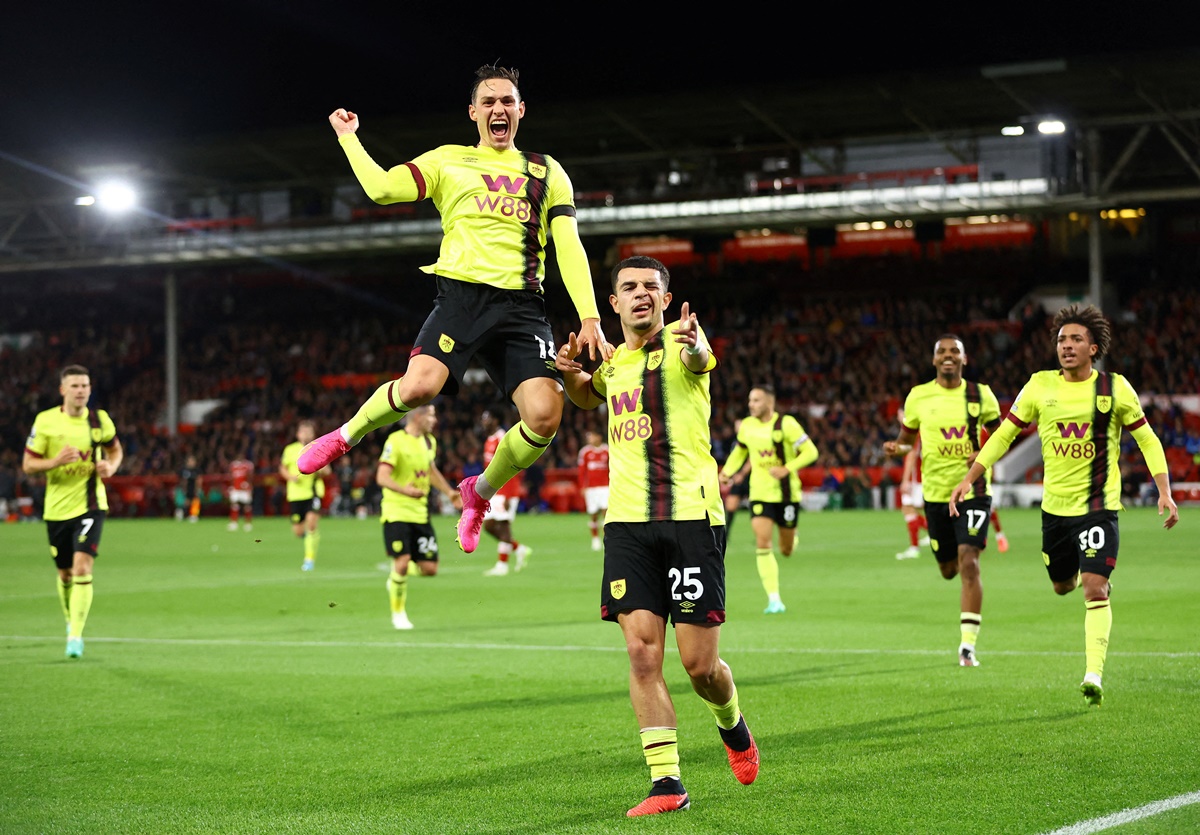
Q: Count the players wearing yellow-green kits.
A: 8